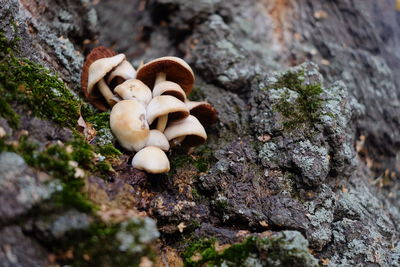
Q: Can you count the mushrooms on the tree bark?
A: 12